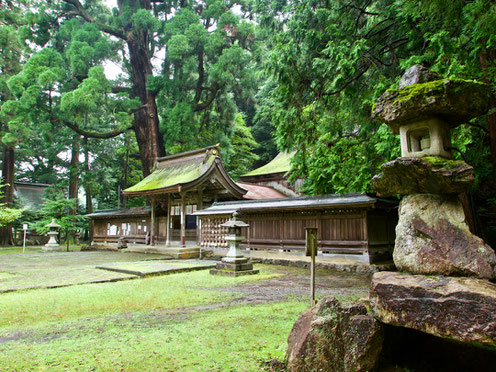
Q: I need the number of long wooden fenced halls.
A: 2